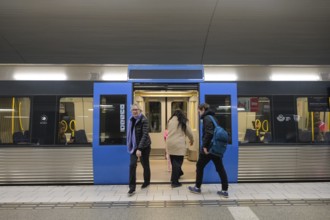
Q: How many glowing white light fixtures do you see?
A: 4